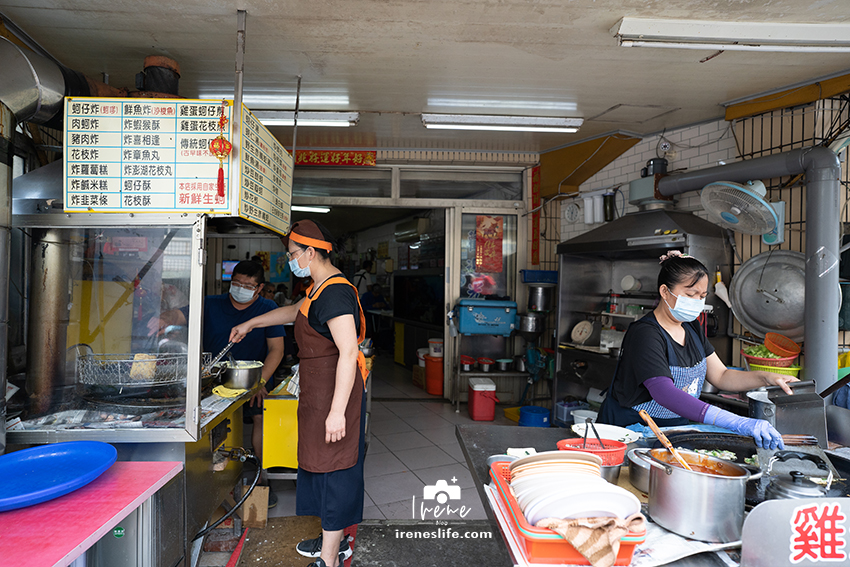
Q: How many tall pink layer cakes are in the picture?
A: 0